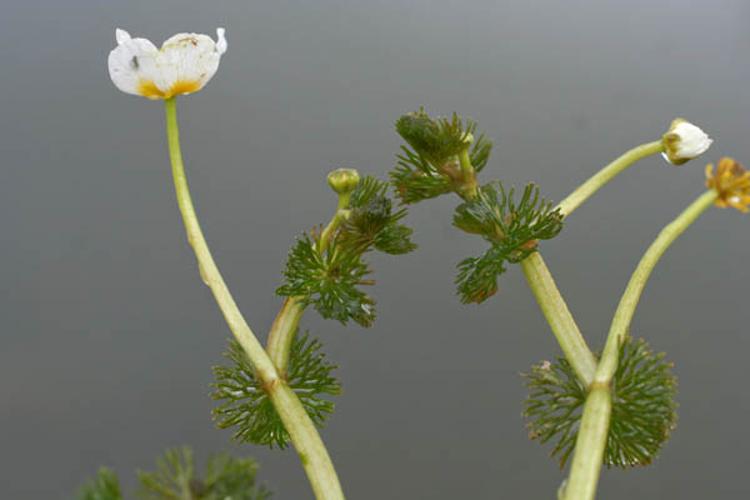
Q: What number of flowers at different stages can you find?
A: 4